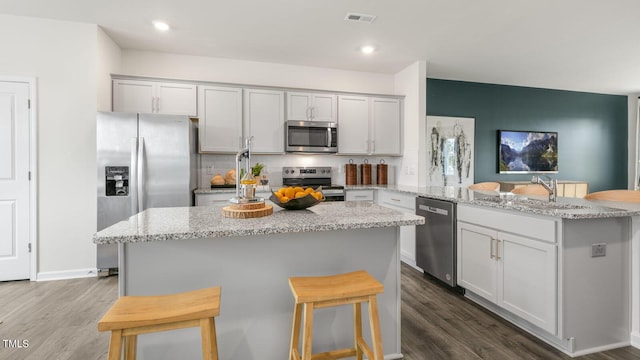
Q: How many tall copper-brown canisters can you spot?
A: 3